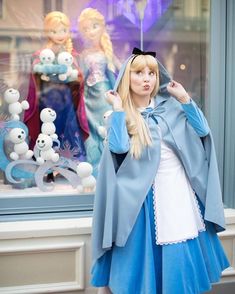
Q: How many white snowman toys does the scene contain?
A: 8